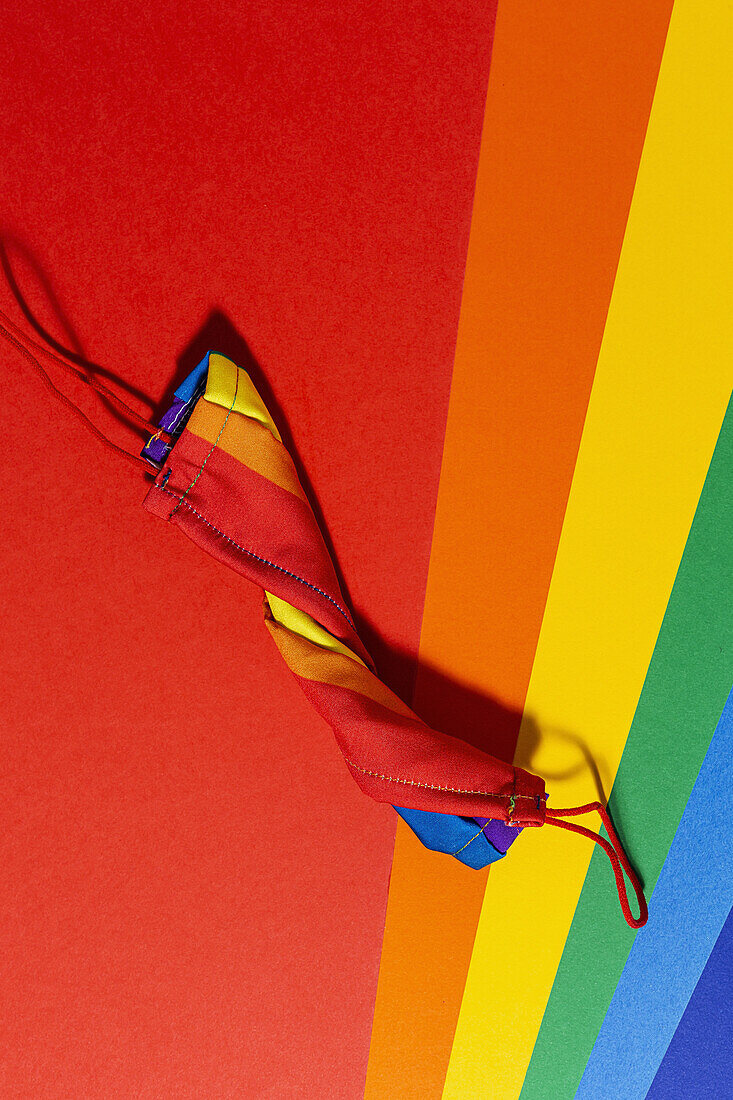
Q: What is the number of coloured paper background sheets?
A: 6